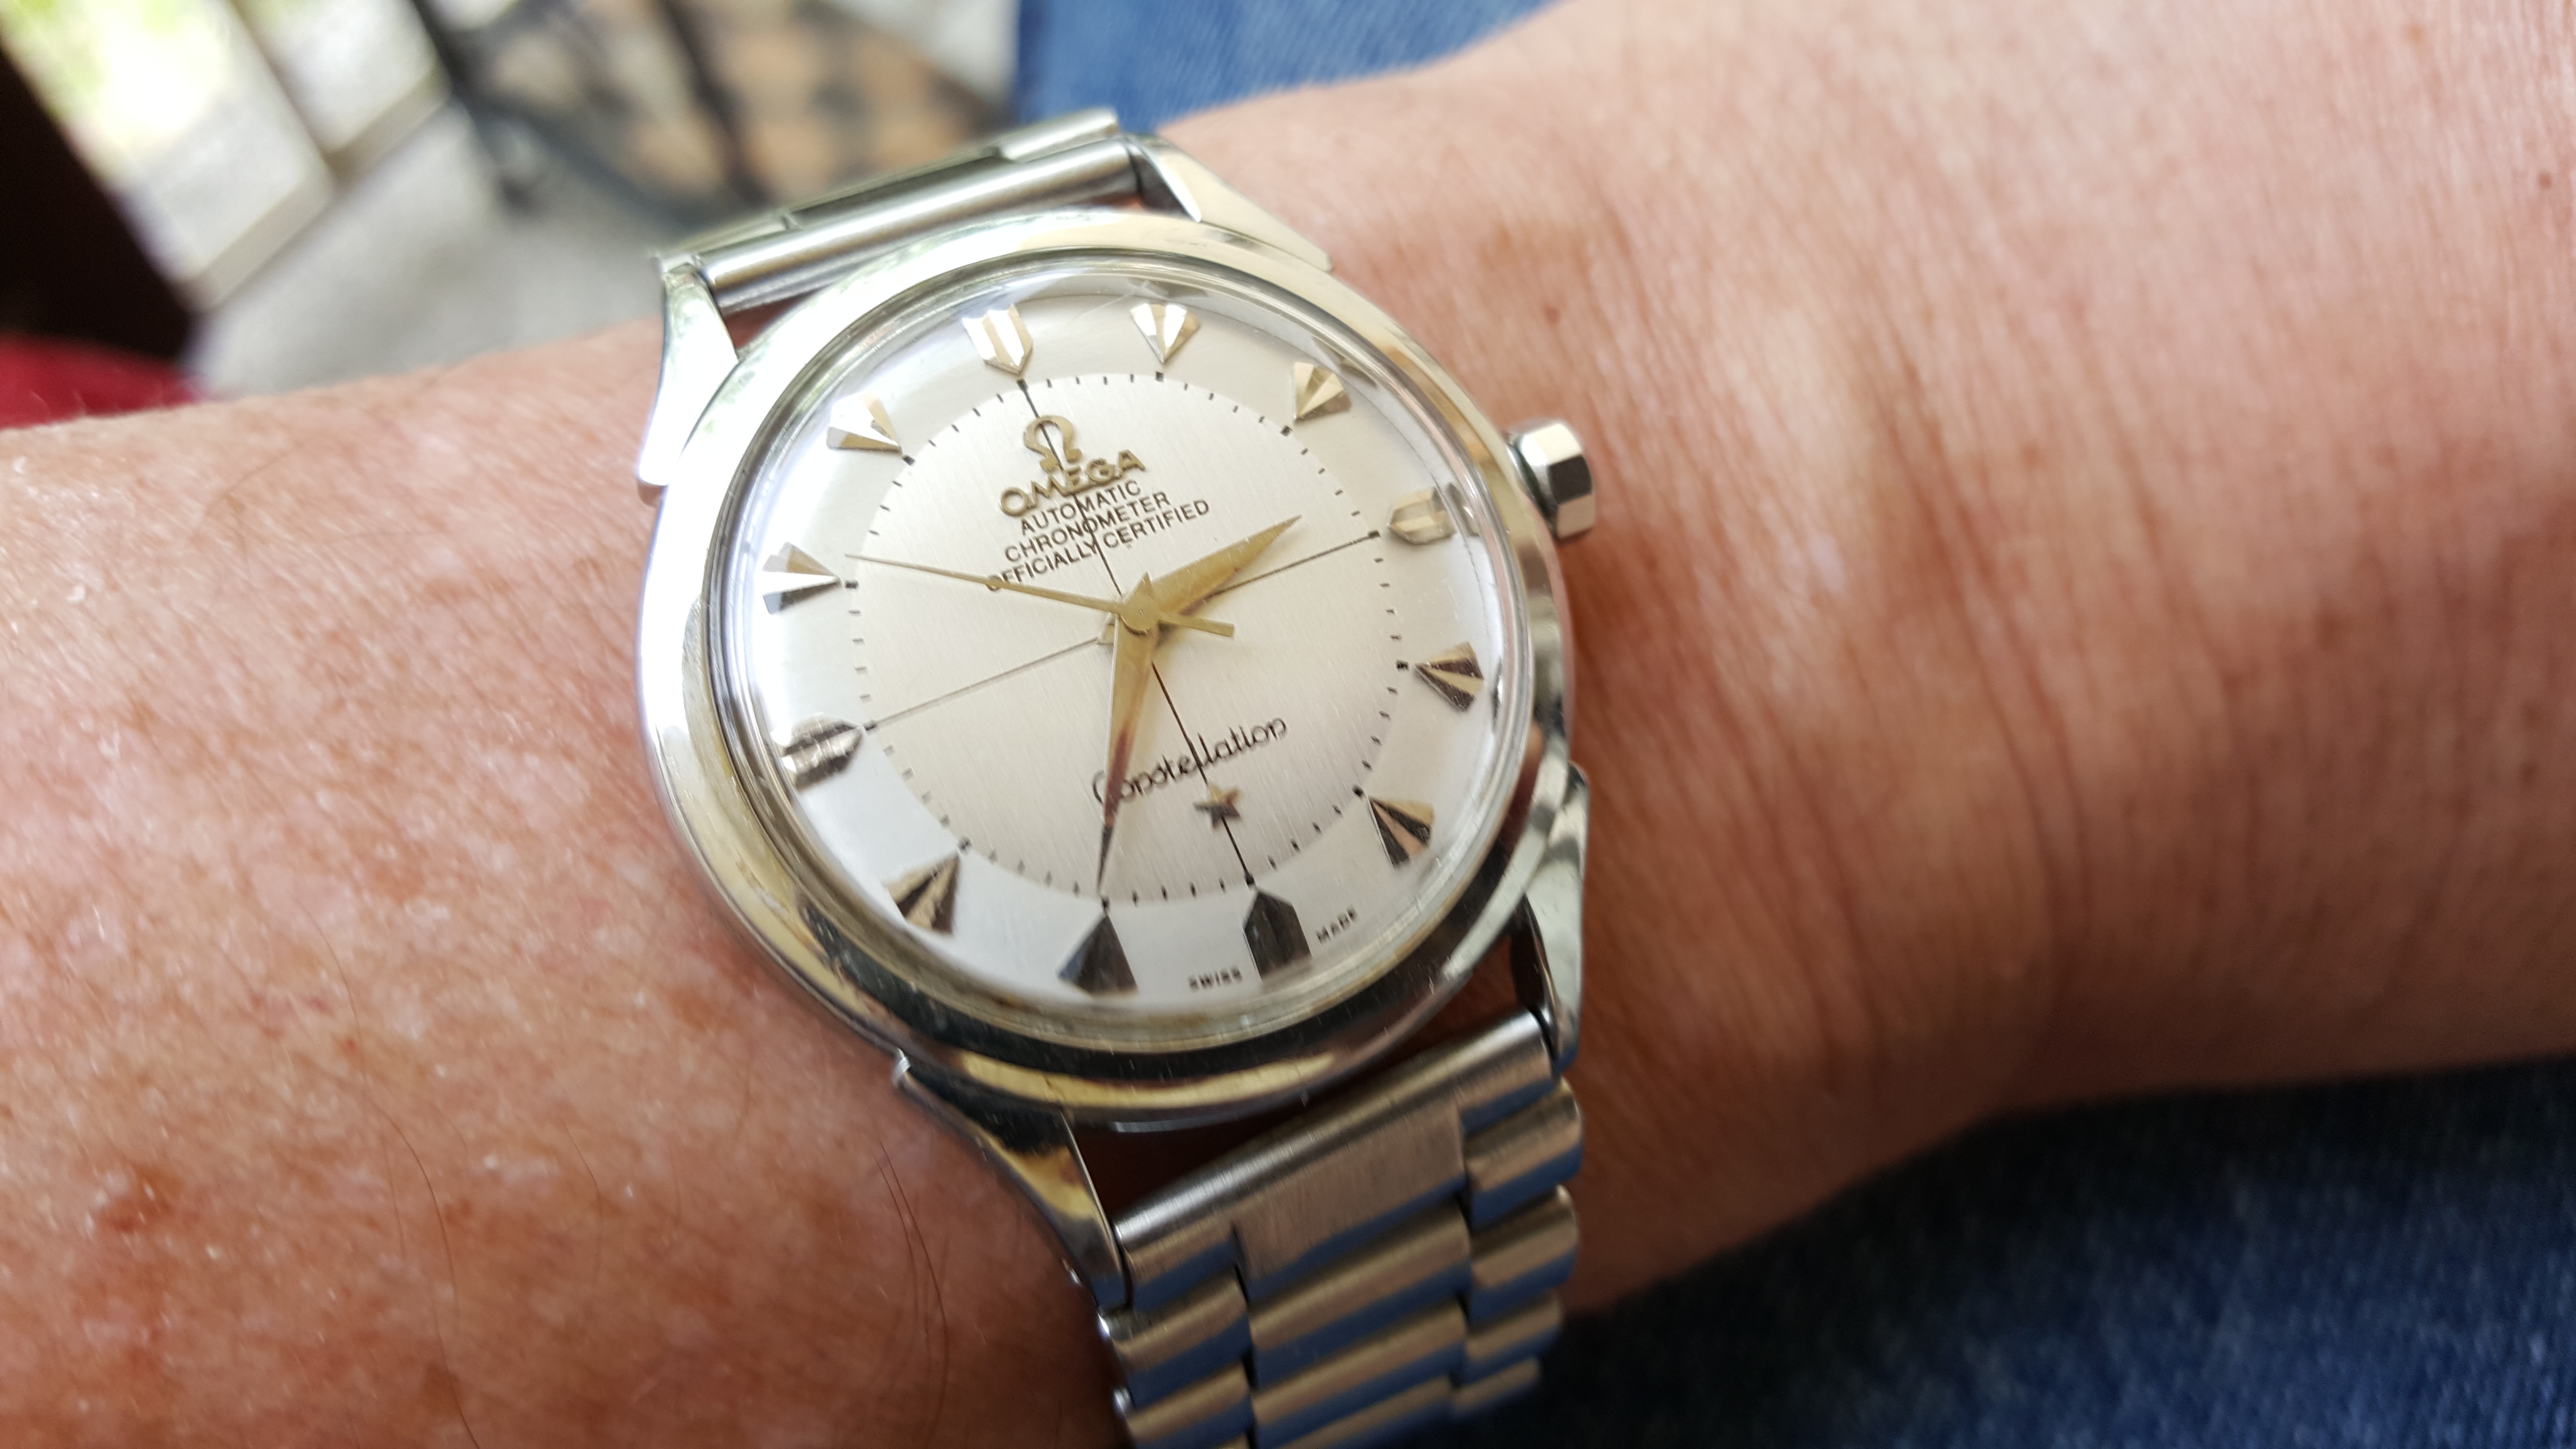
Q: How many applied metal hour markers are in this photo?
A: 12